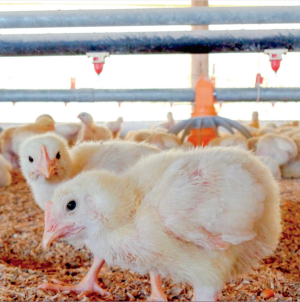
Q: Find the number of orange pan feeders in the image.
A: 1